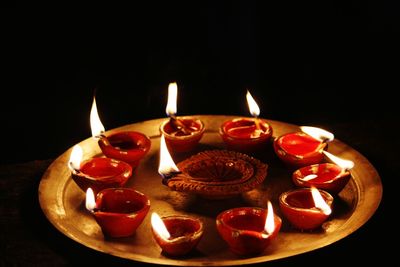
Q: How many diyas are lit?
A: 11